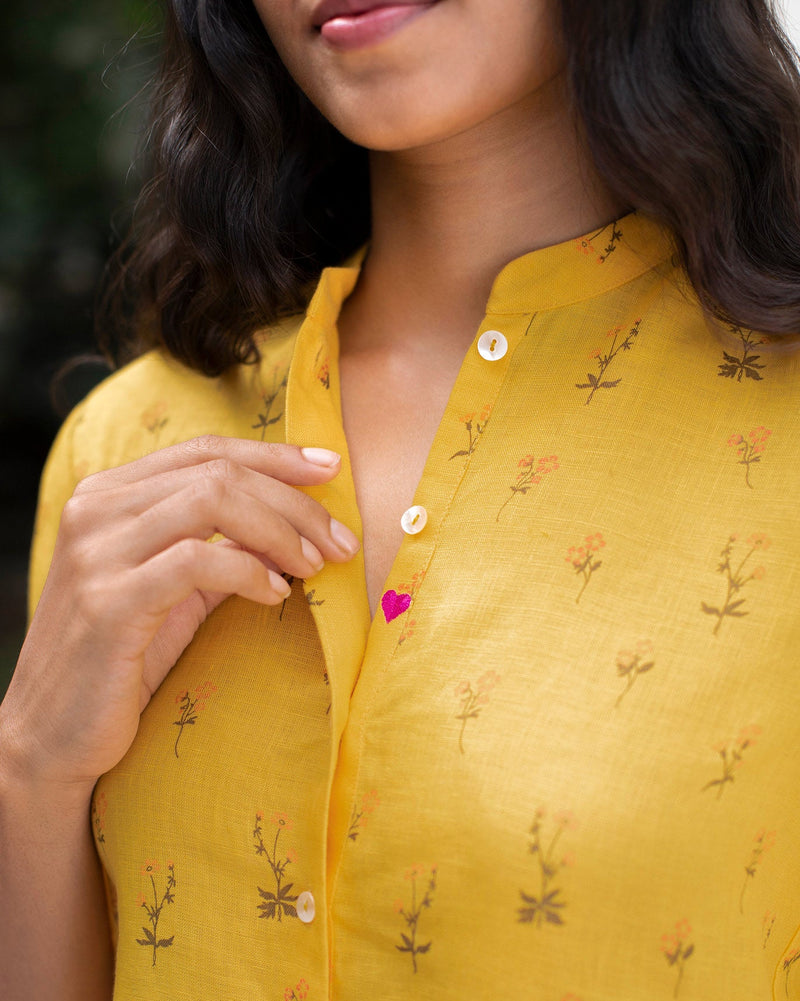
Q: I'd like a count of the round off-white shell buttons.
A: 3